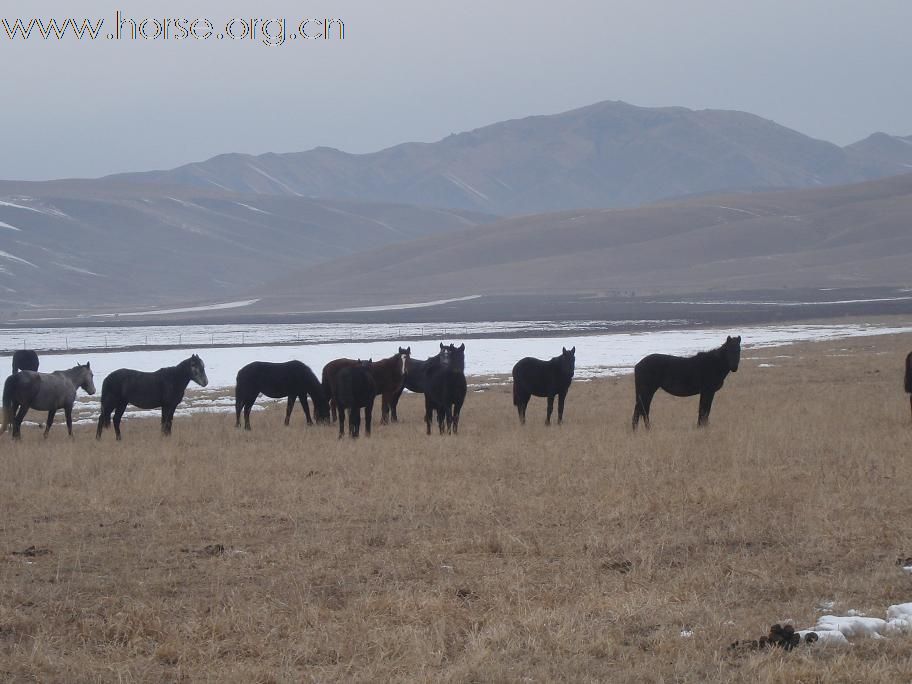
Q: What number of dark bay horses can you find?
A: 1